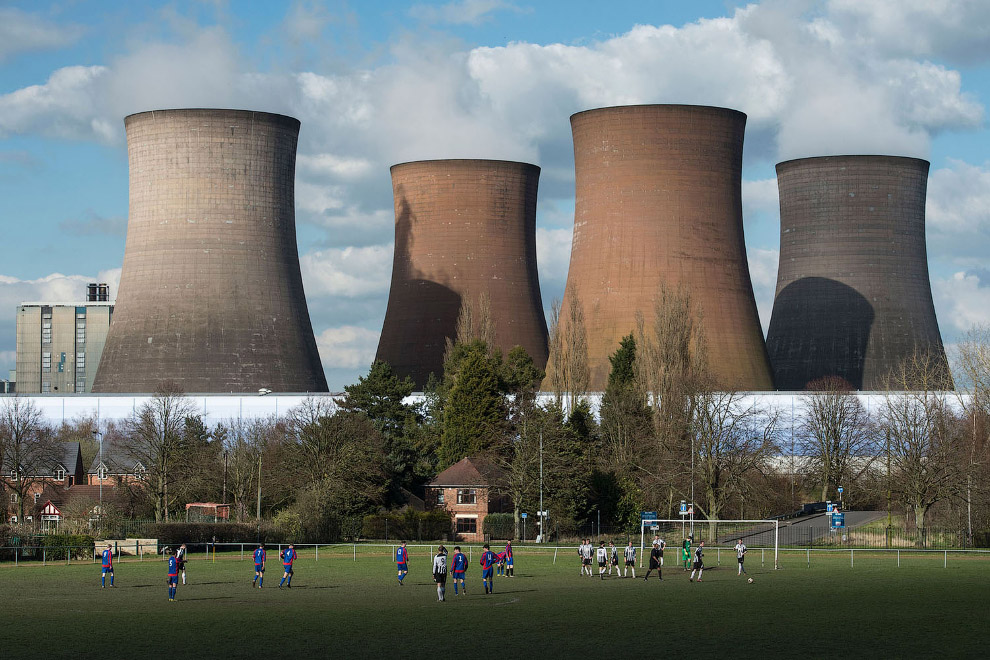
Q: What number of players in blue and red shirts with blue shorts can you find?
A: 9